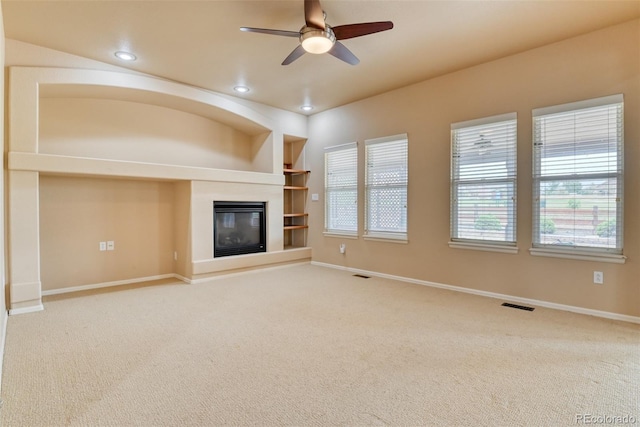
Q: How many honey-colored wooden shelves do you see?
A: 4